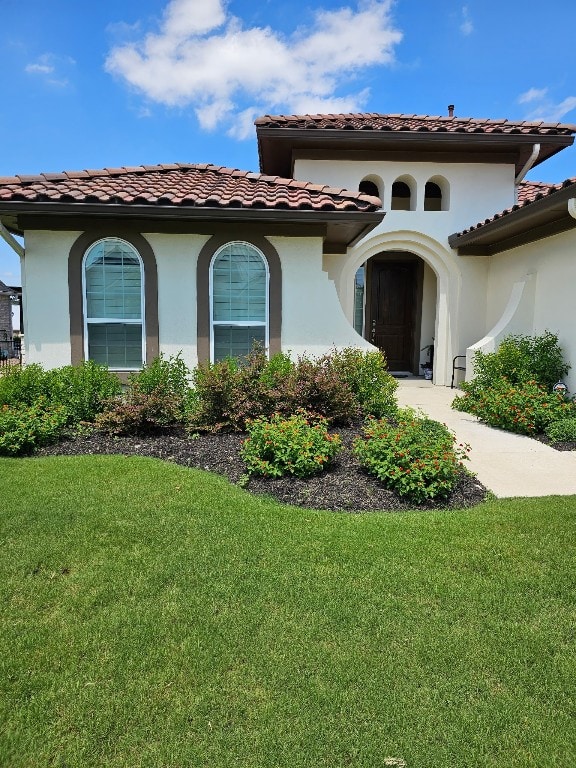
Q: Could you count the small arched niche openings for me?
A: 3